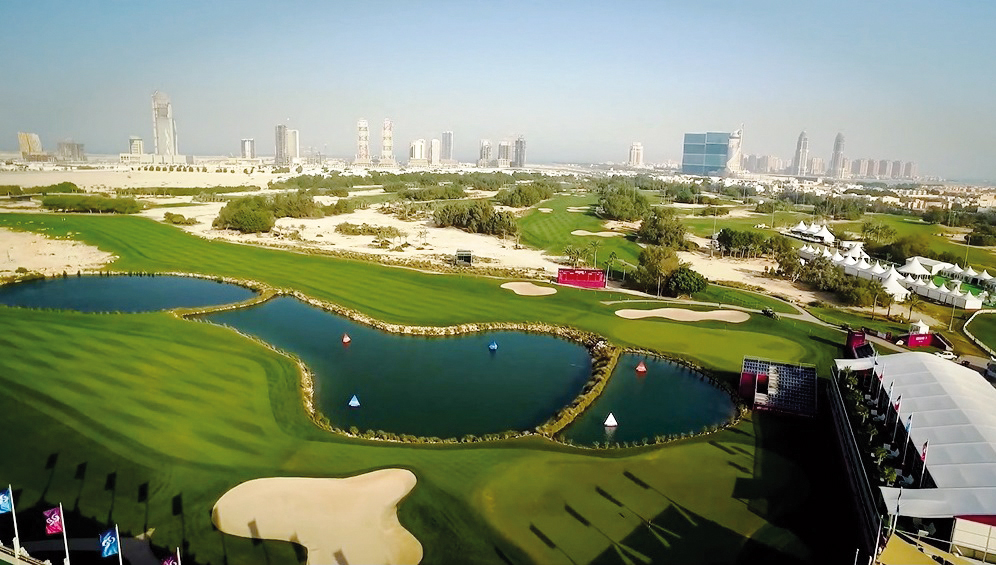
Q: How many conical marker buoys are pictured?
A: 5